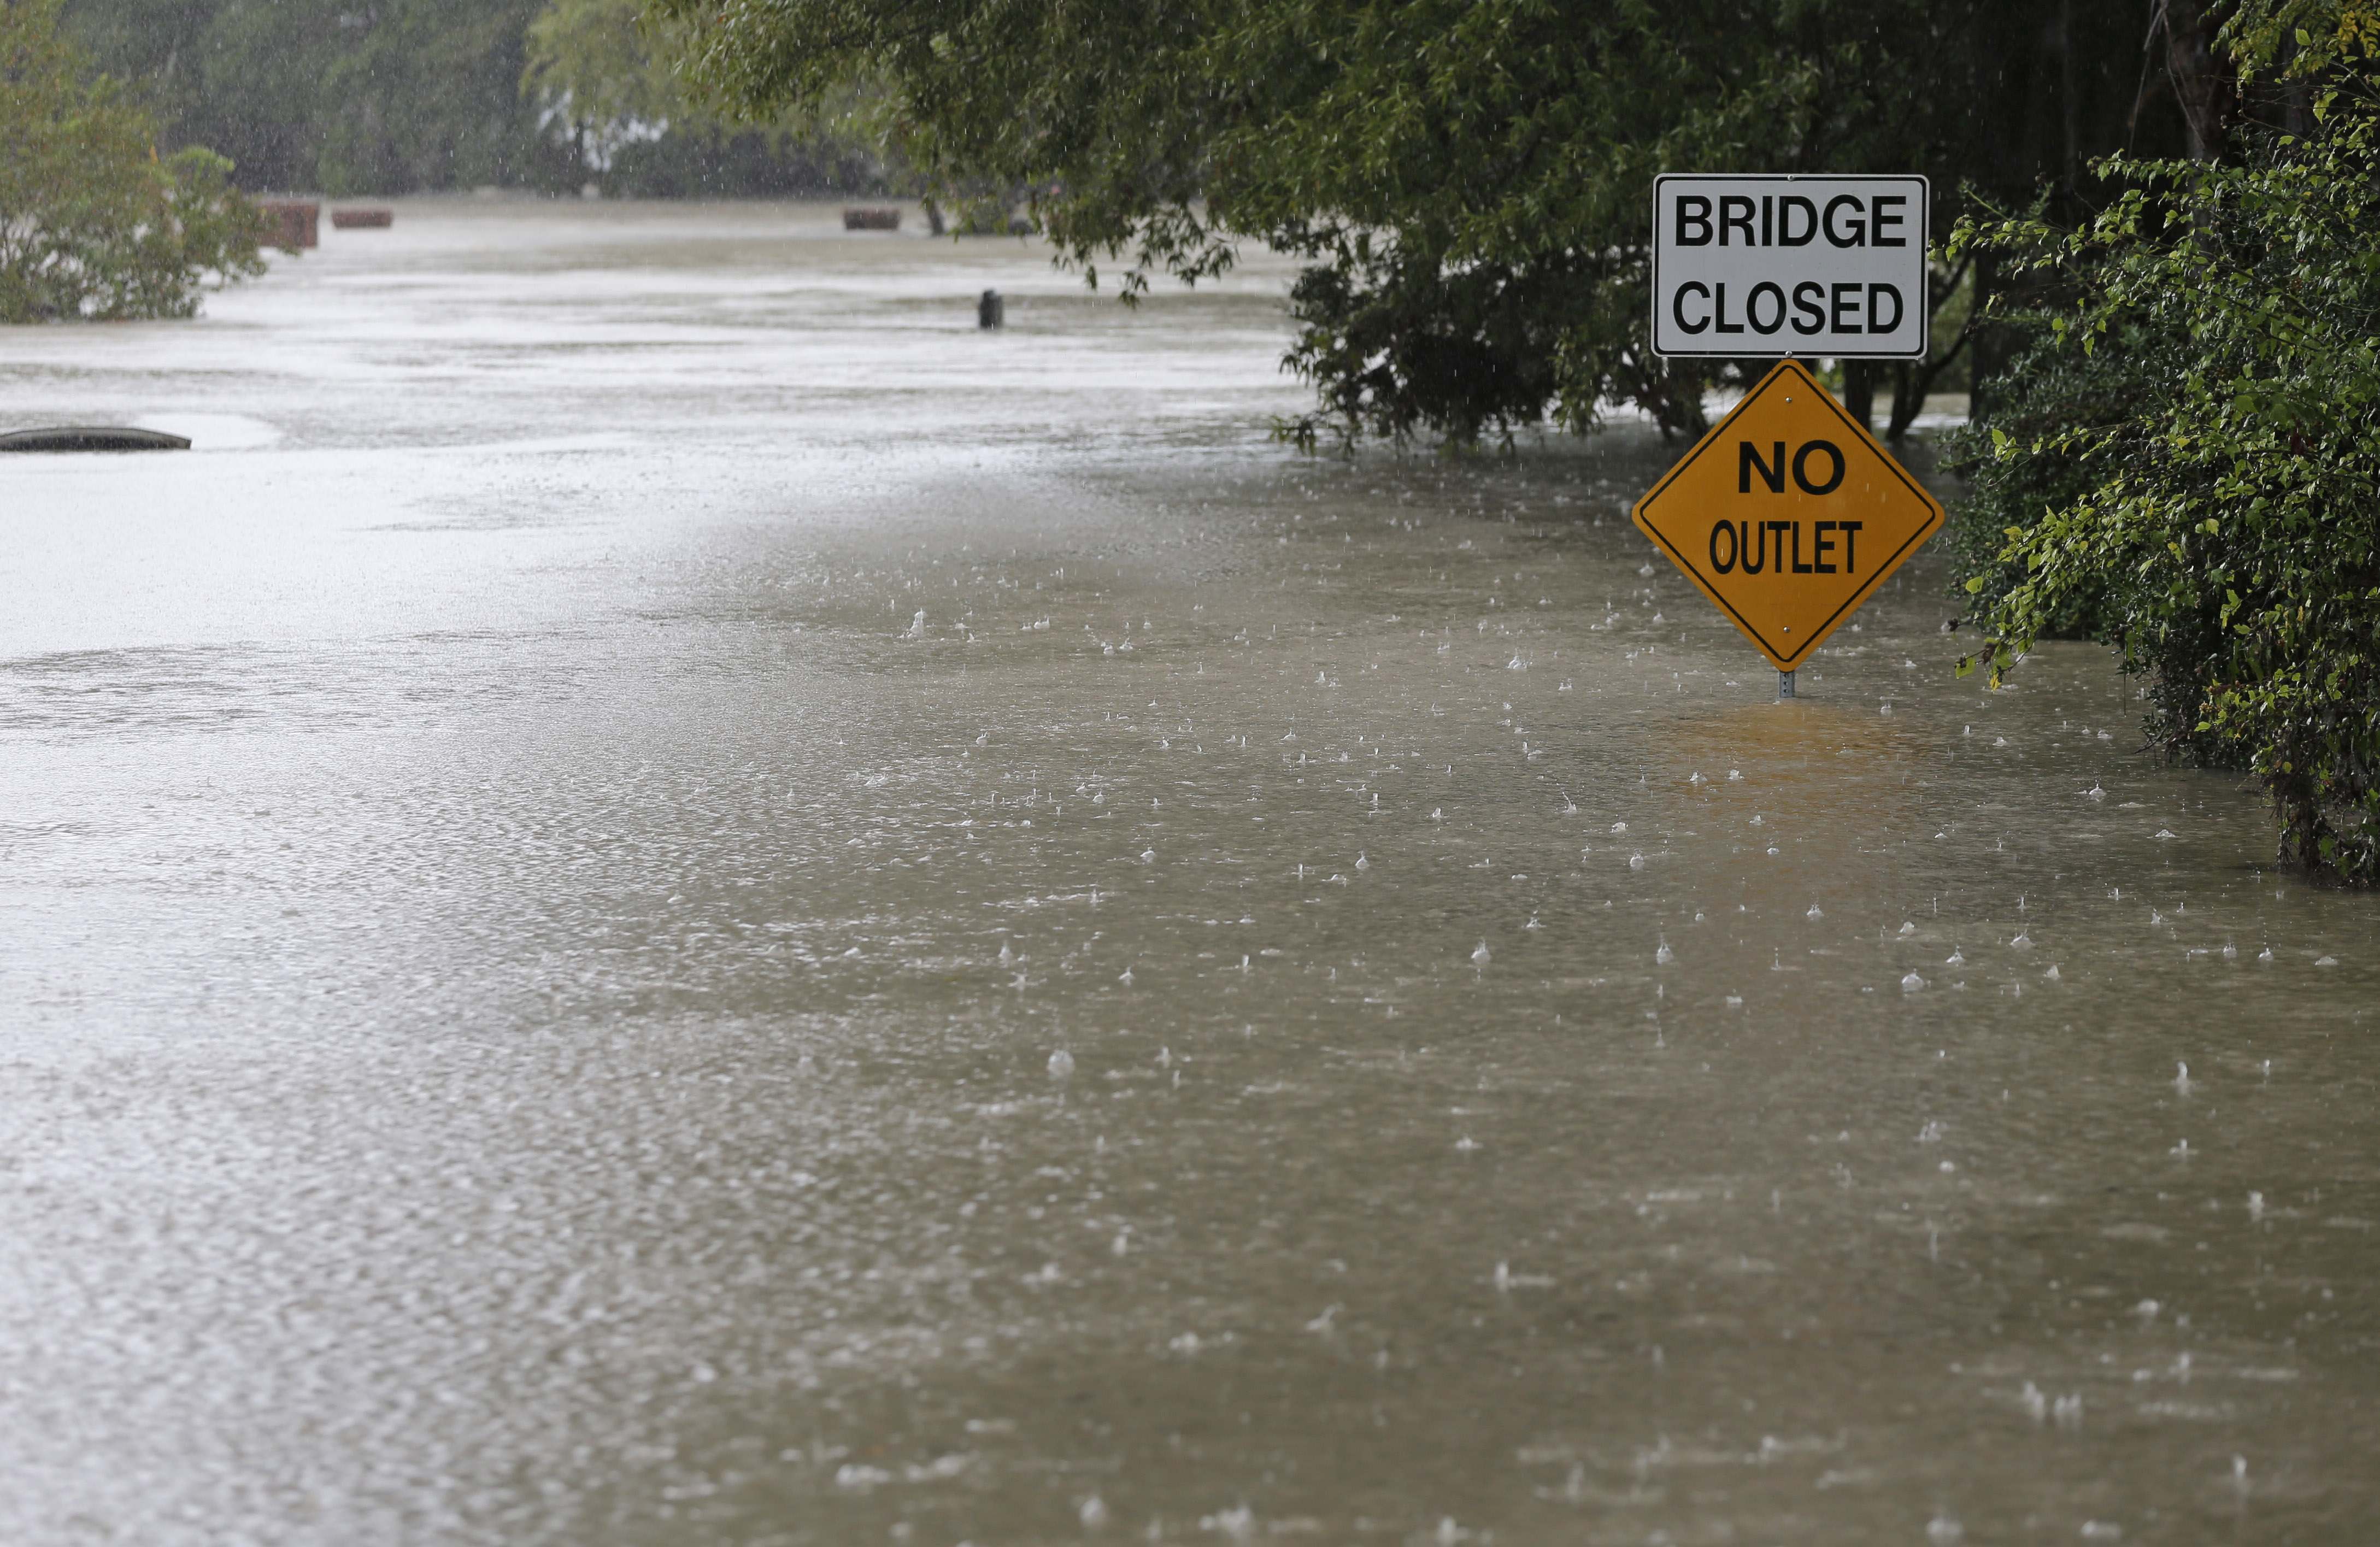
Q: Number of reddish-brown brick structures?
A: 3